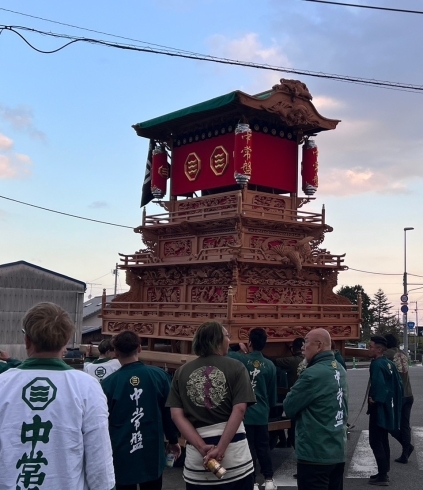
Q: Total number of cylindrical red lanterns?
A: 3